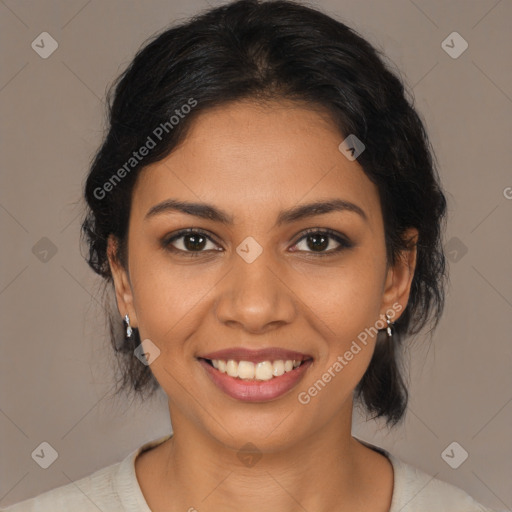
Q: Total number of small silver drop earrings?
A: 2